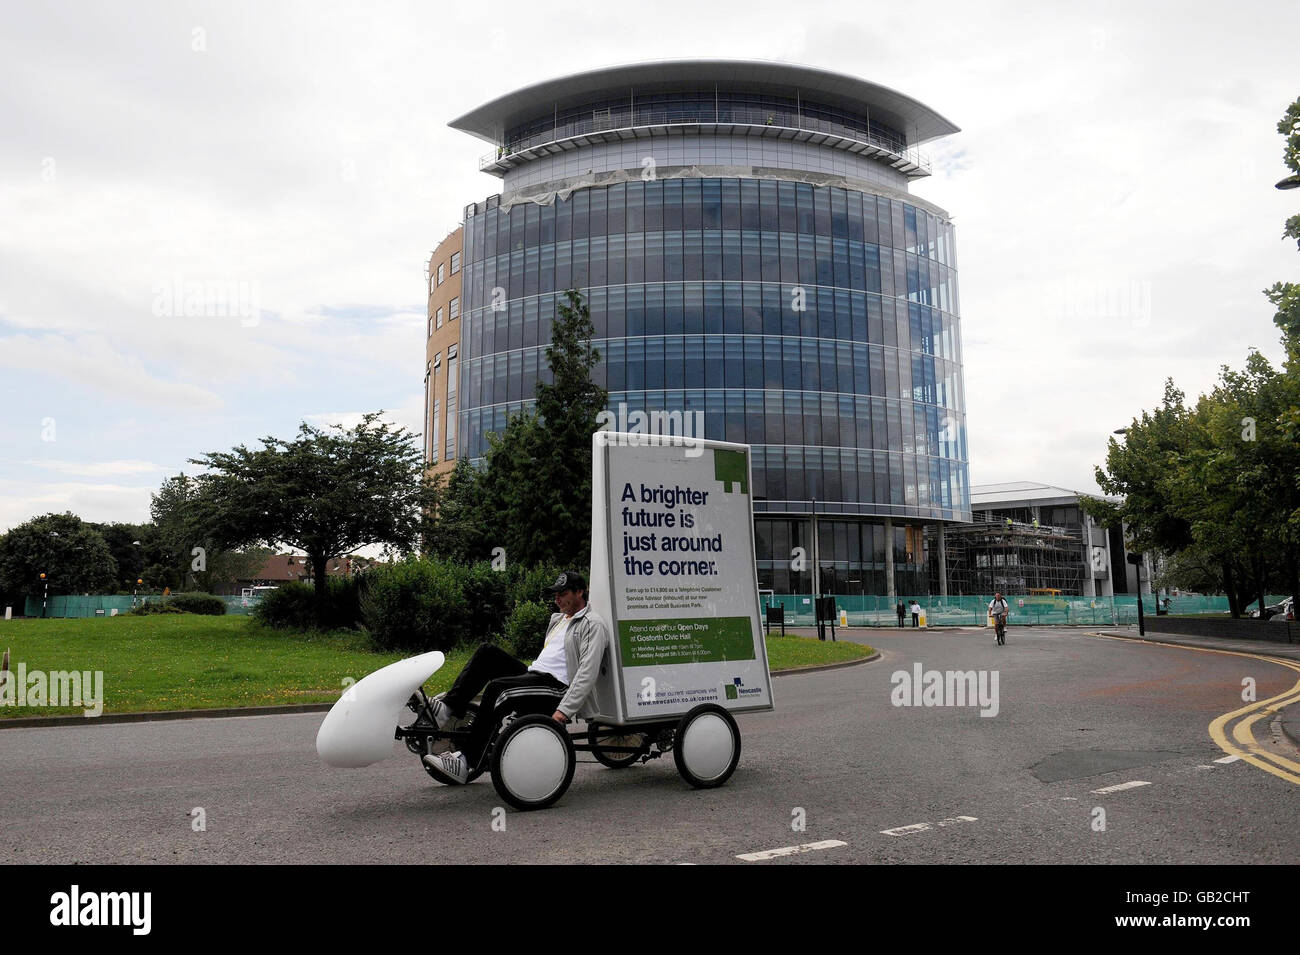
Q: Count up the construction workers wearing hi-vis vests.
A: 5